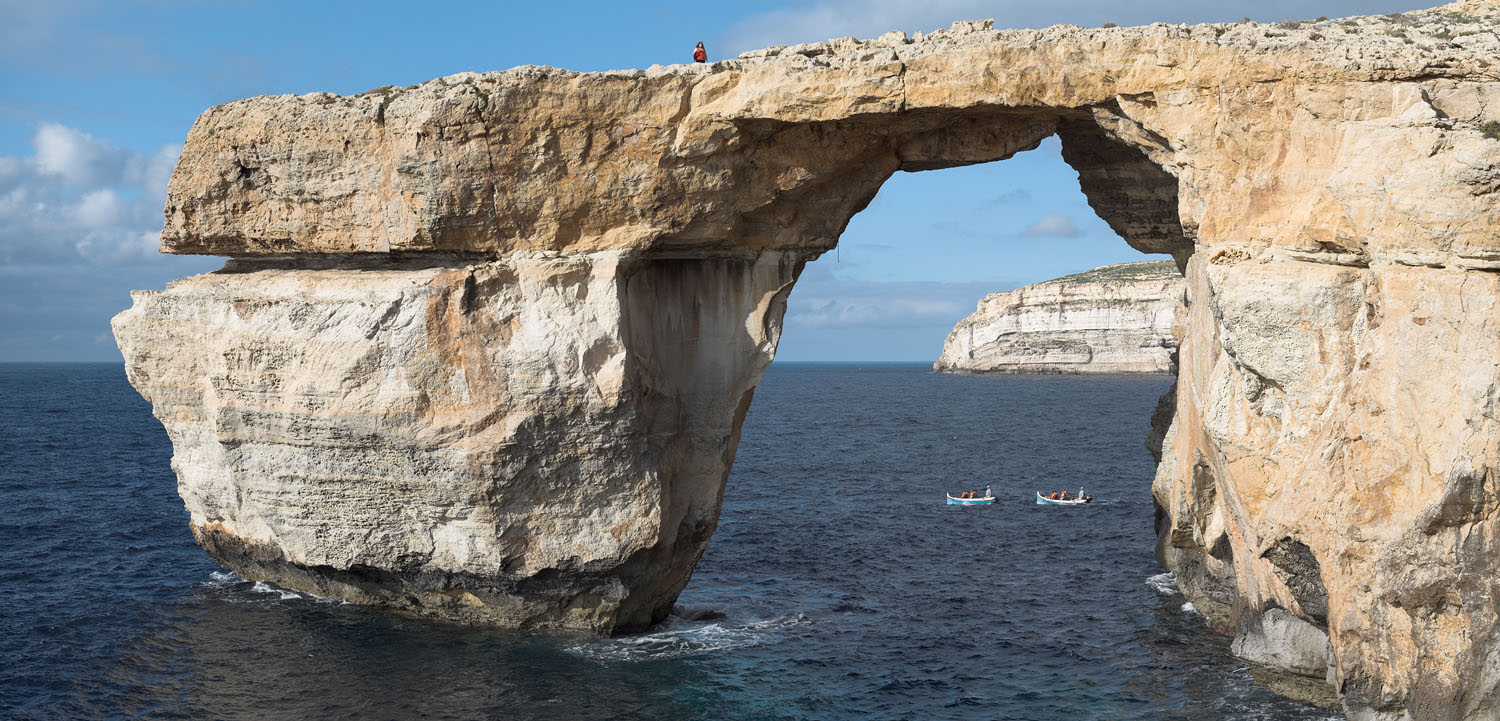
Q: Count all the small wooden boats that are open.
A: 2